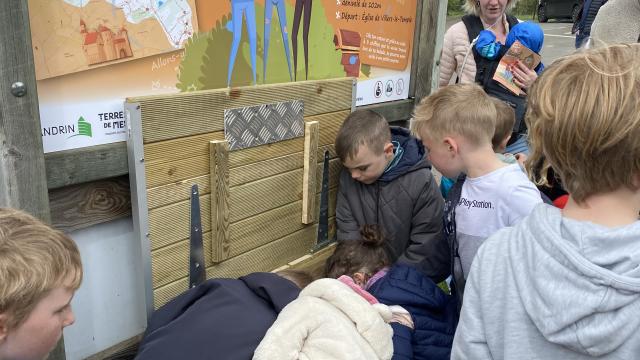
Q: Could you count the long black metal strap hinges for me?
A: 2